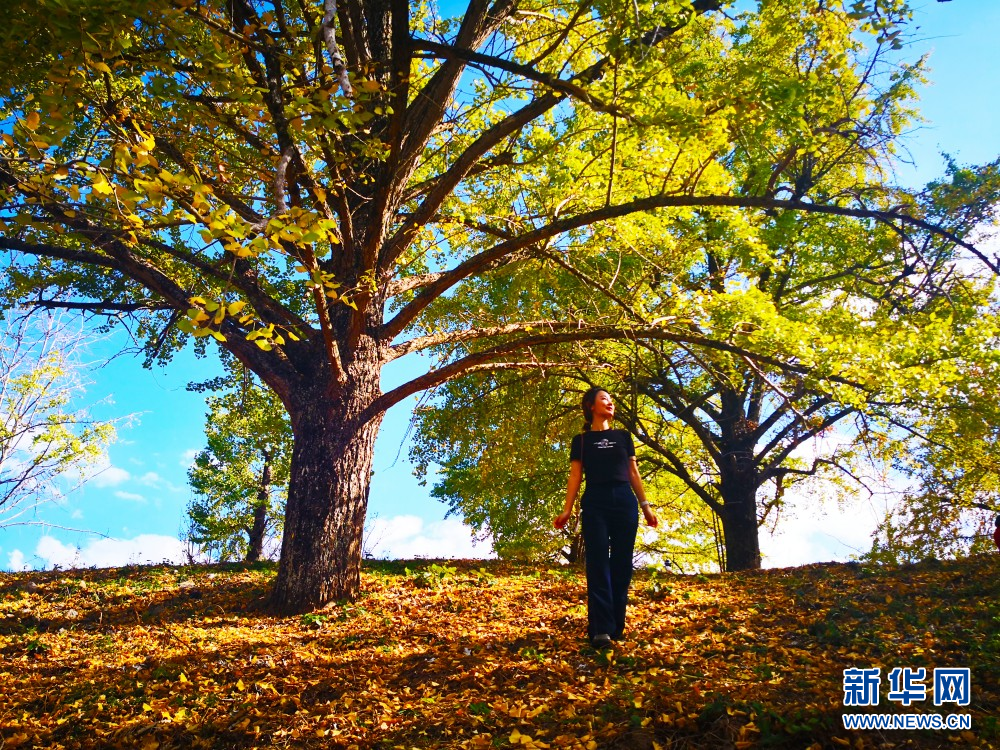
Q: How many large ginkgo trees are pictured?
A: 2